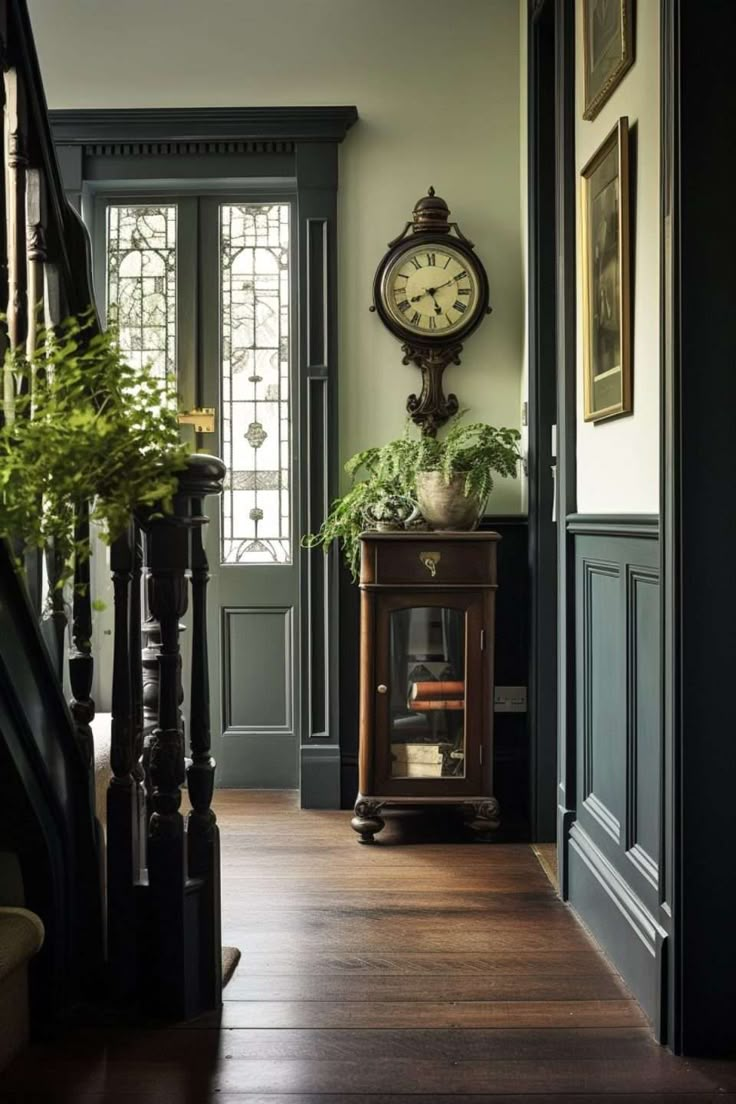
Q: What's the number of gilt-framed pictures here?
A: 2